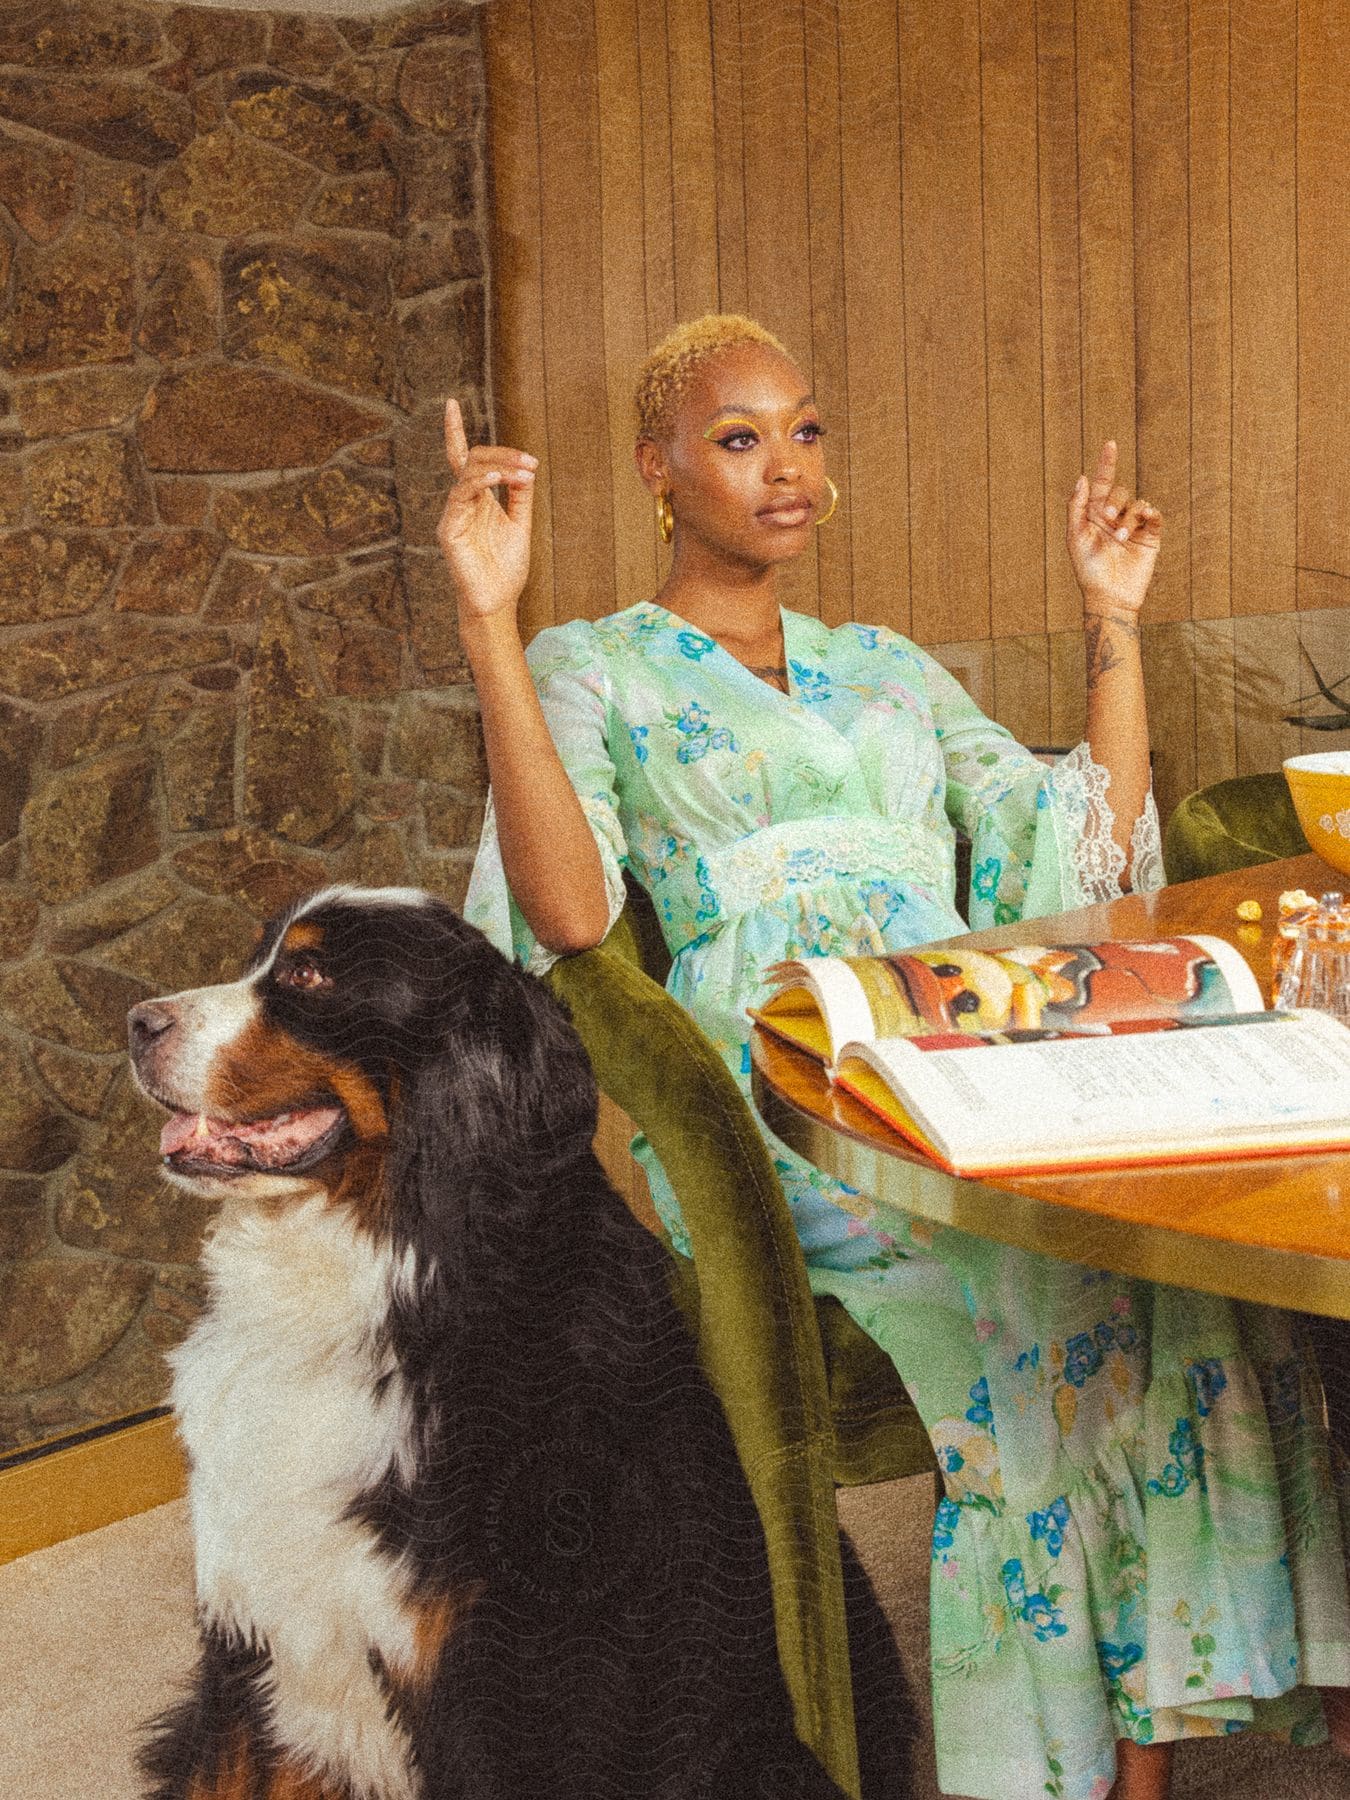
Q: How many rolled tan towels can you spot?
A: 0